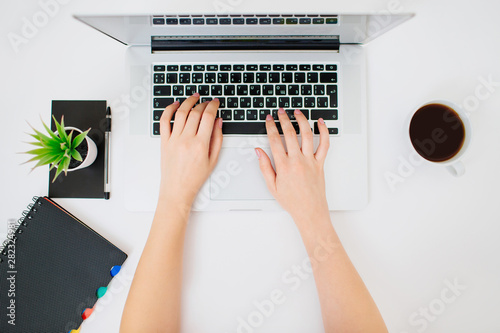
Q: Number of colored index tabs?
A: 4